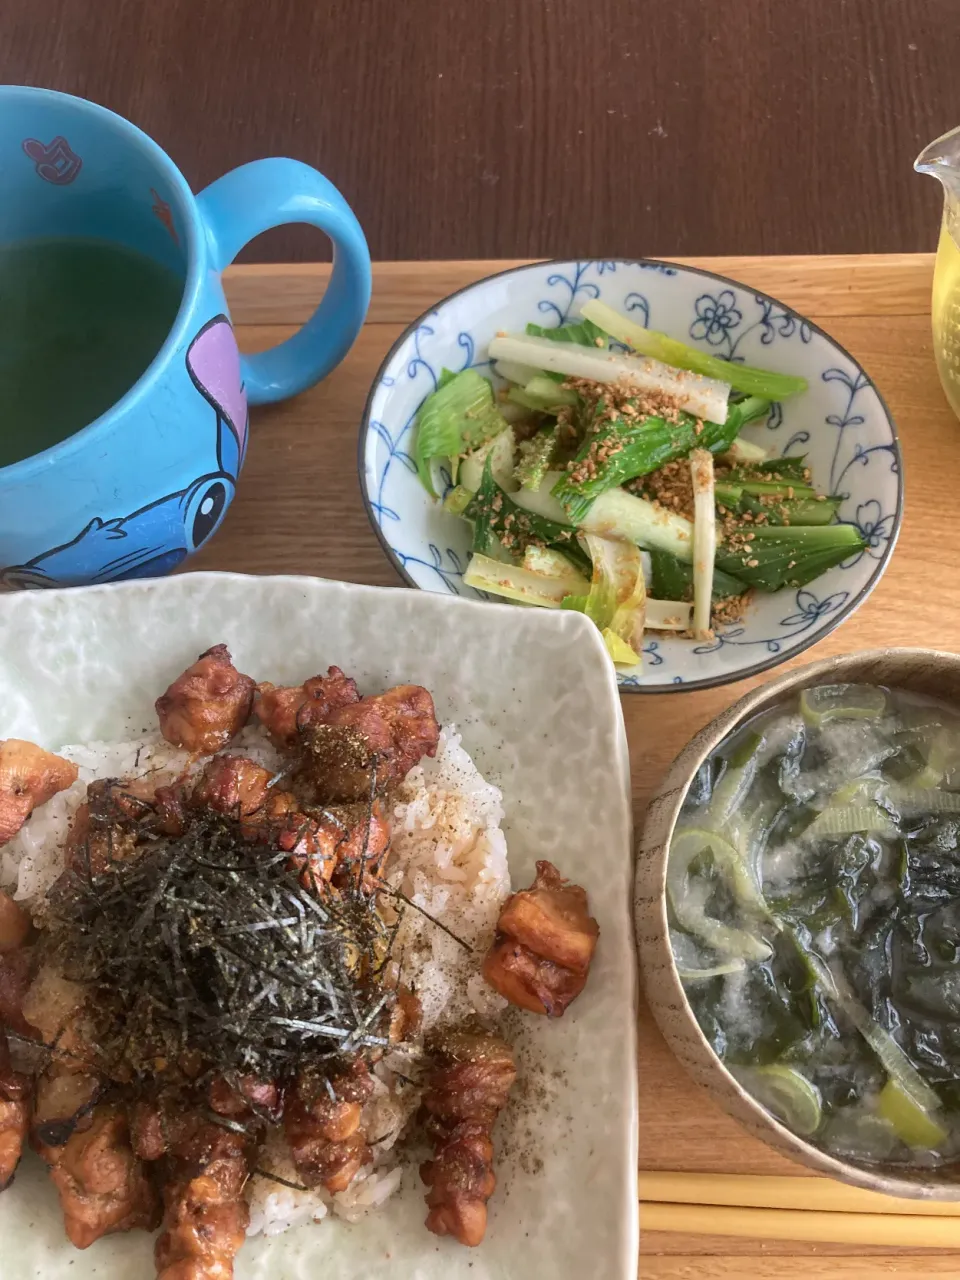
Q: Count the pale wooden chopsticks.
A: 2